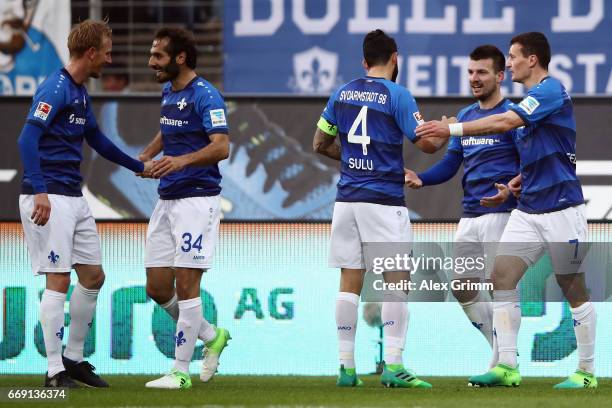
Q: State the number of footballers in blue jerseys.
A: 5